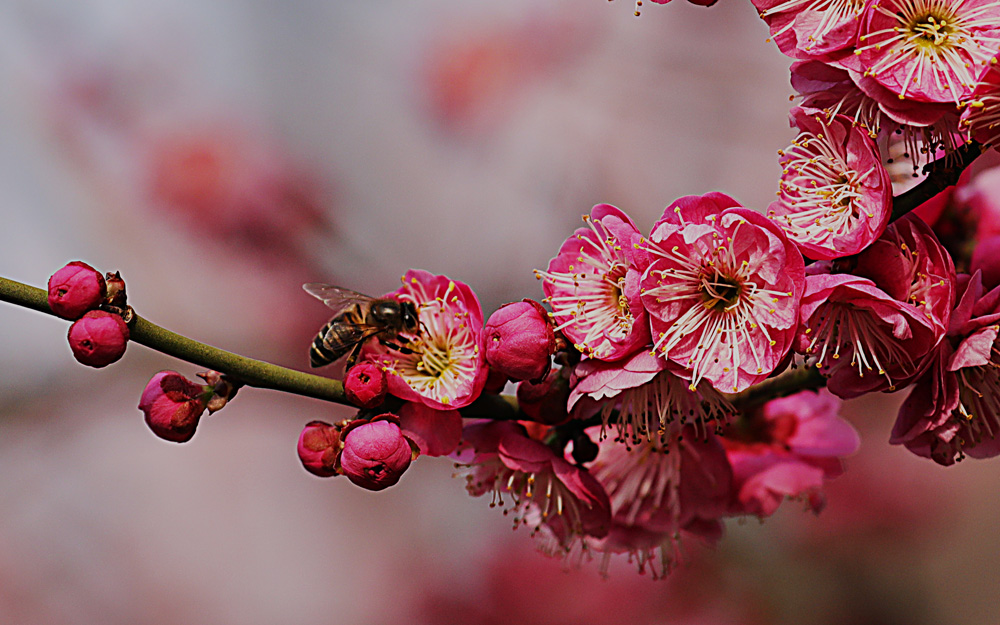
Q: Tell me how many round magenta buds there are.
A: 7